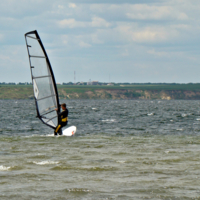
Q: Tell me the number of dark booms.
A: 1